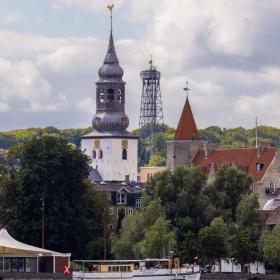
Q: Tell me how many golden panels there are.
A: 2